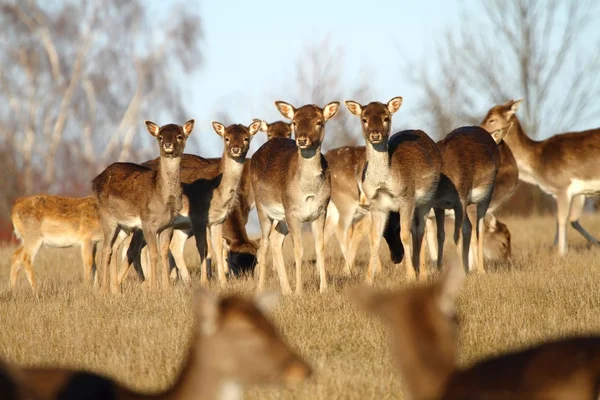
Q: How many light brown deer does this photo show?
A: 1